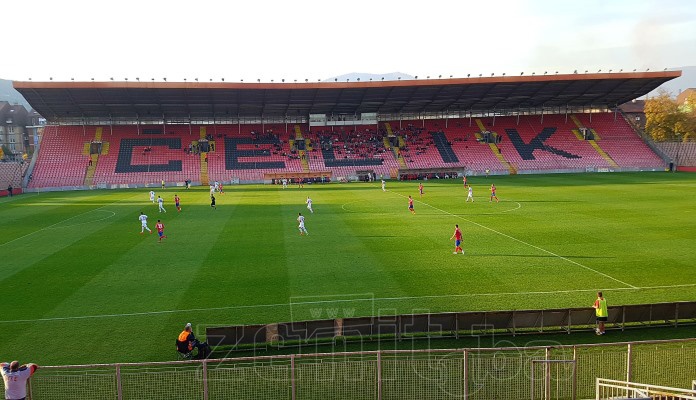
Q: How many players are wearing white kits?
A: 10